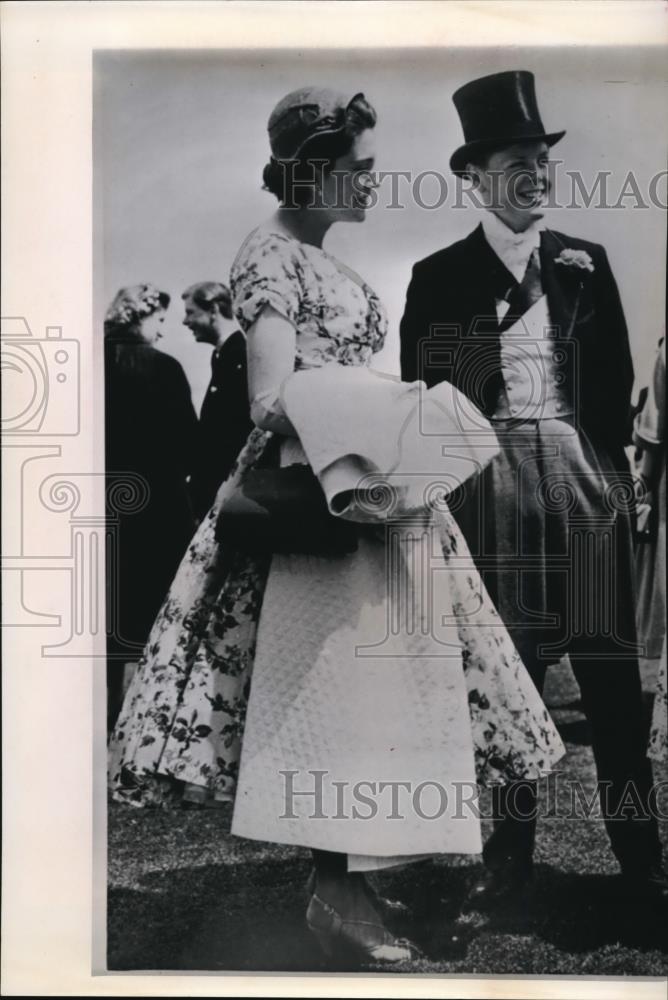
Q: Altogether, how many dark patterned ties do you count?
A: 1